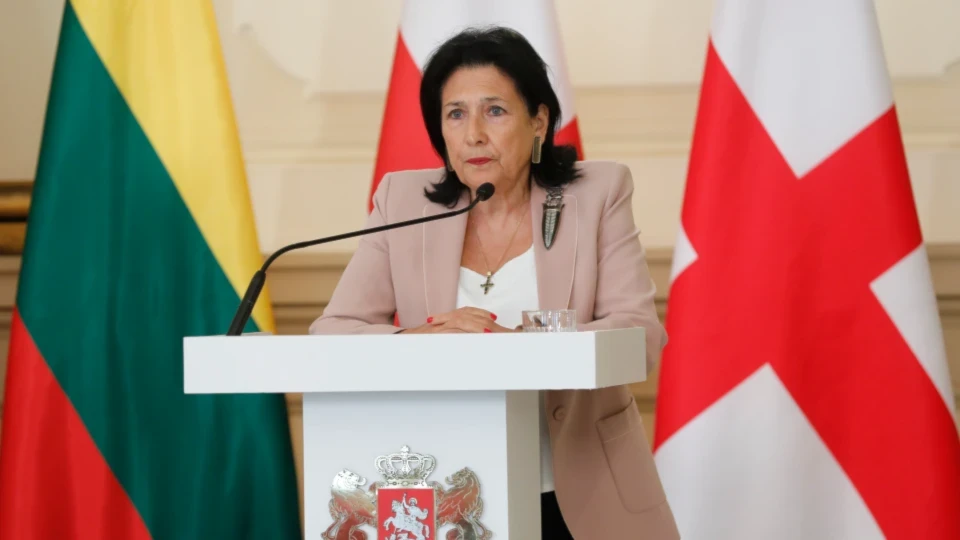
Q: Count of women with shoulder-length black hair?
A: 1